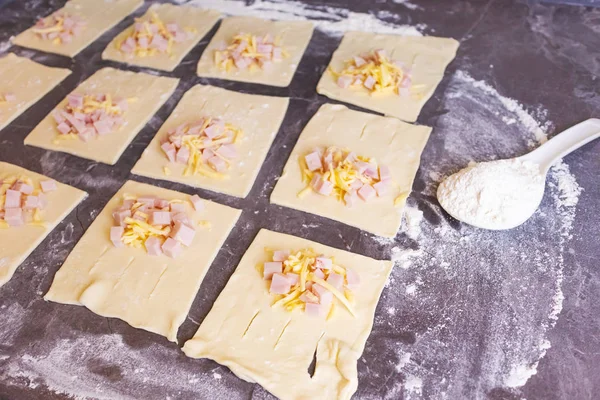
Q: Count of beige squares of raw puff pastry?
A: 11